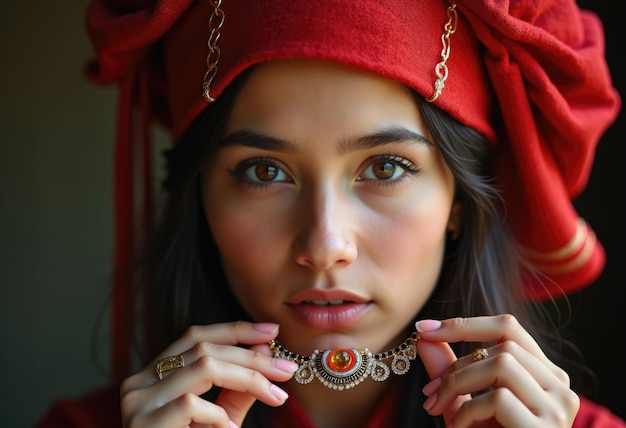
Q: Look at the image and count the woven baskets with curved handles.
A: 0